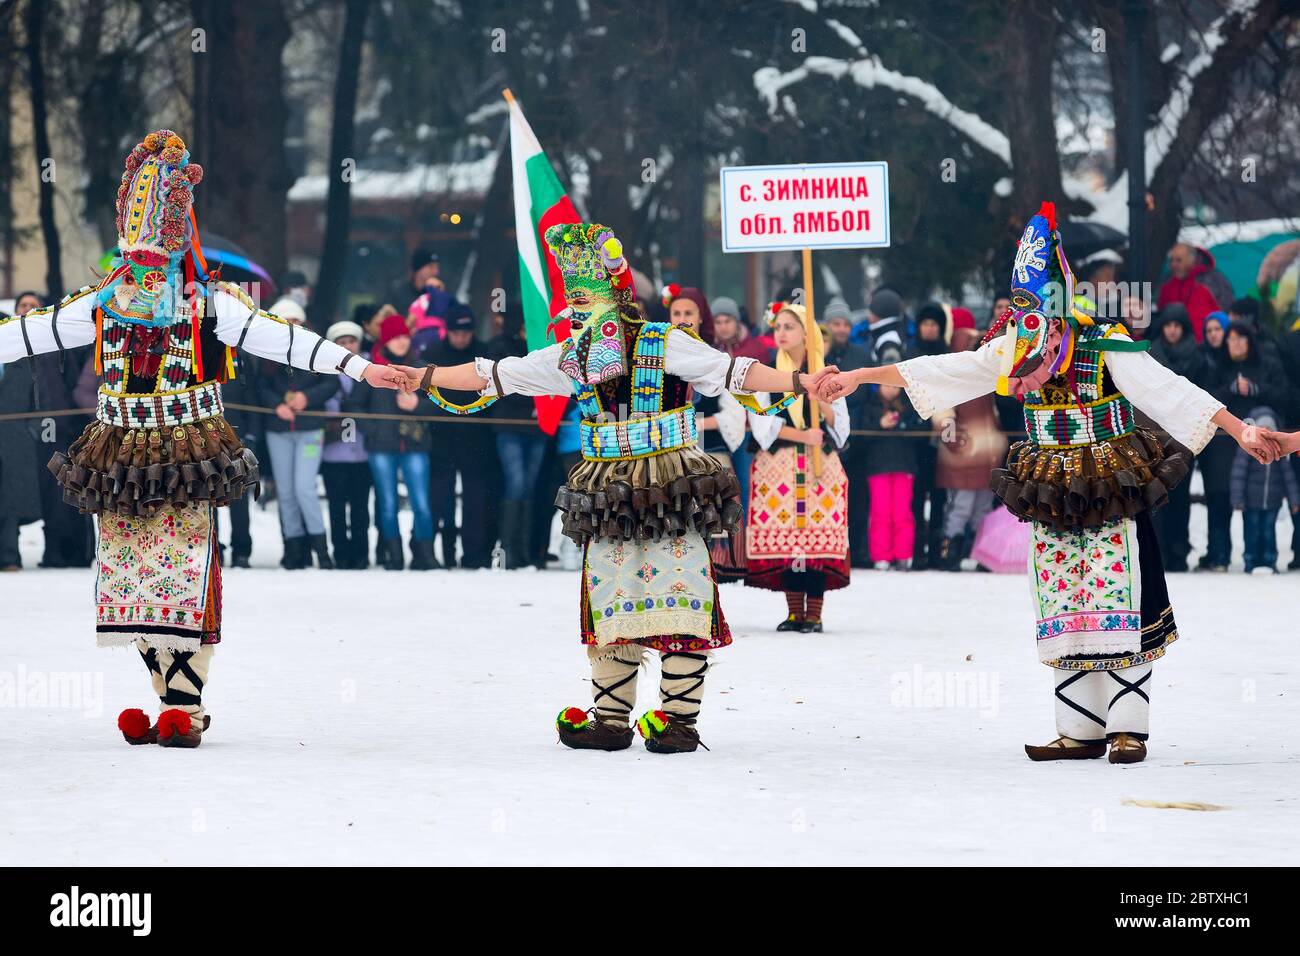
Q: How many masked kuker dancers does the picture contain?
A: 3